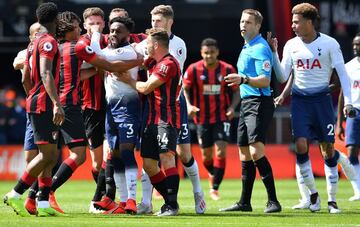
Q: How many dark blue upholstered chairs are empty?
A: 0